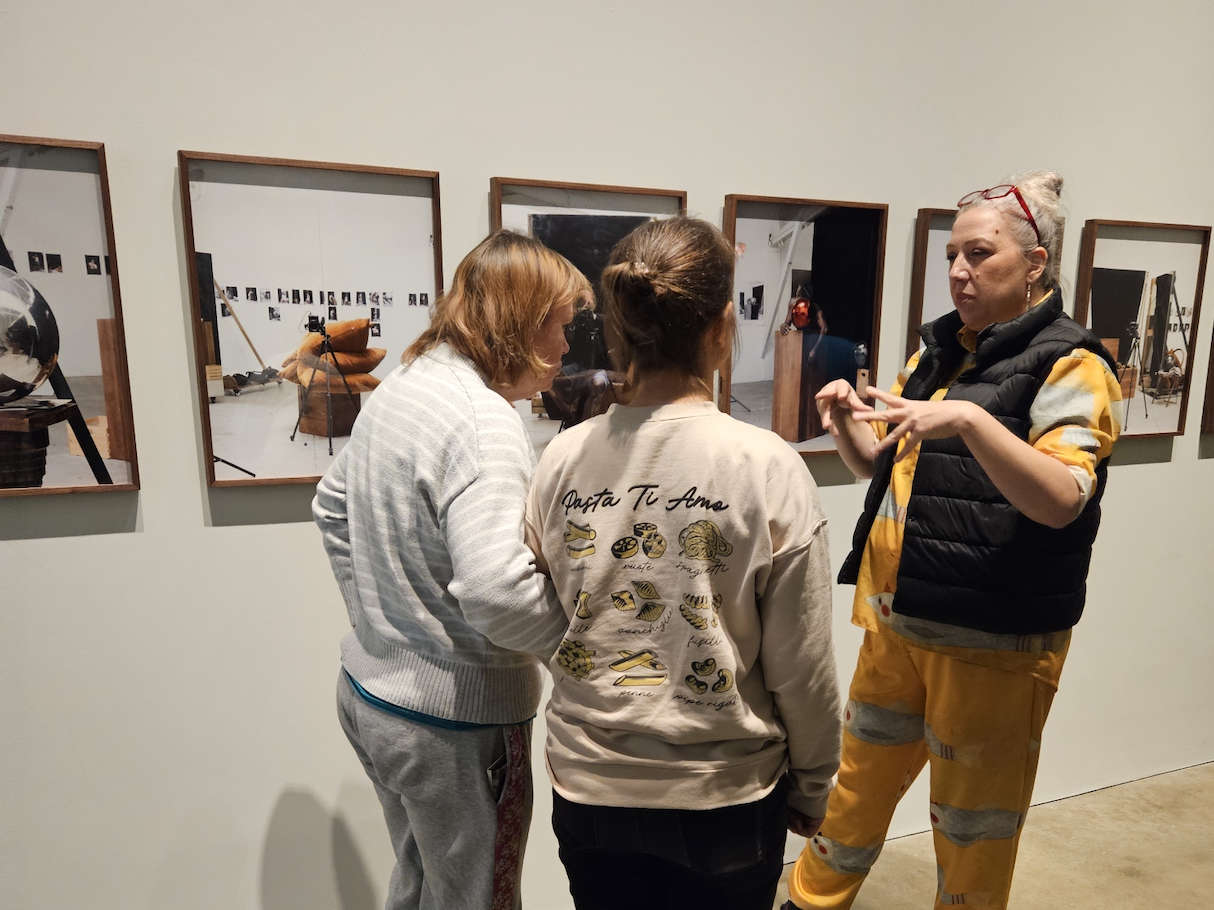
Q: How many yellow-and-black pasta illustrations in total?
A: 9